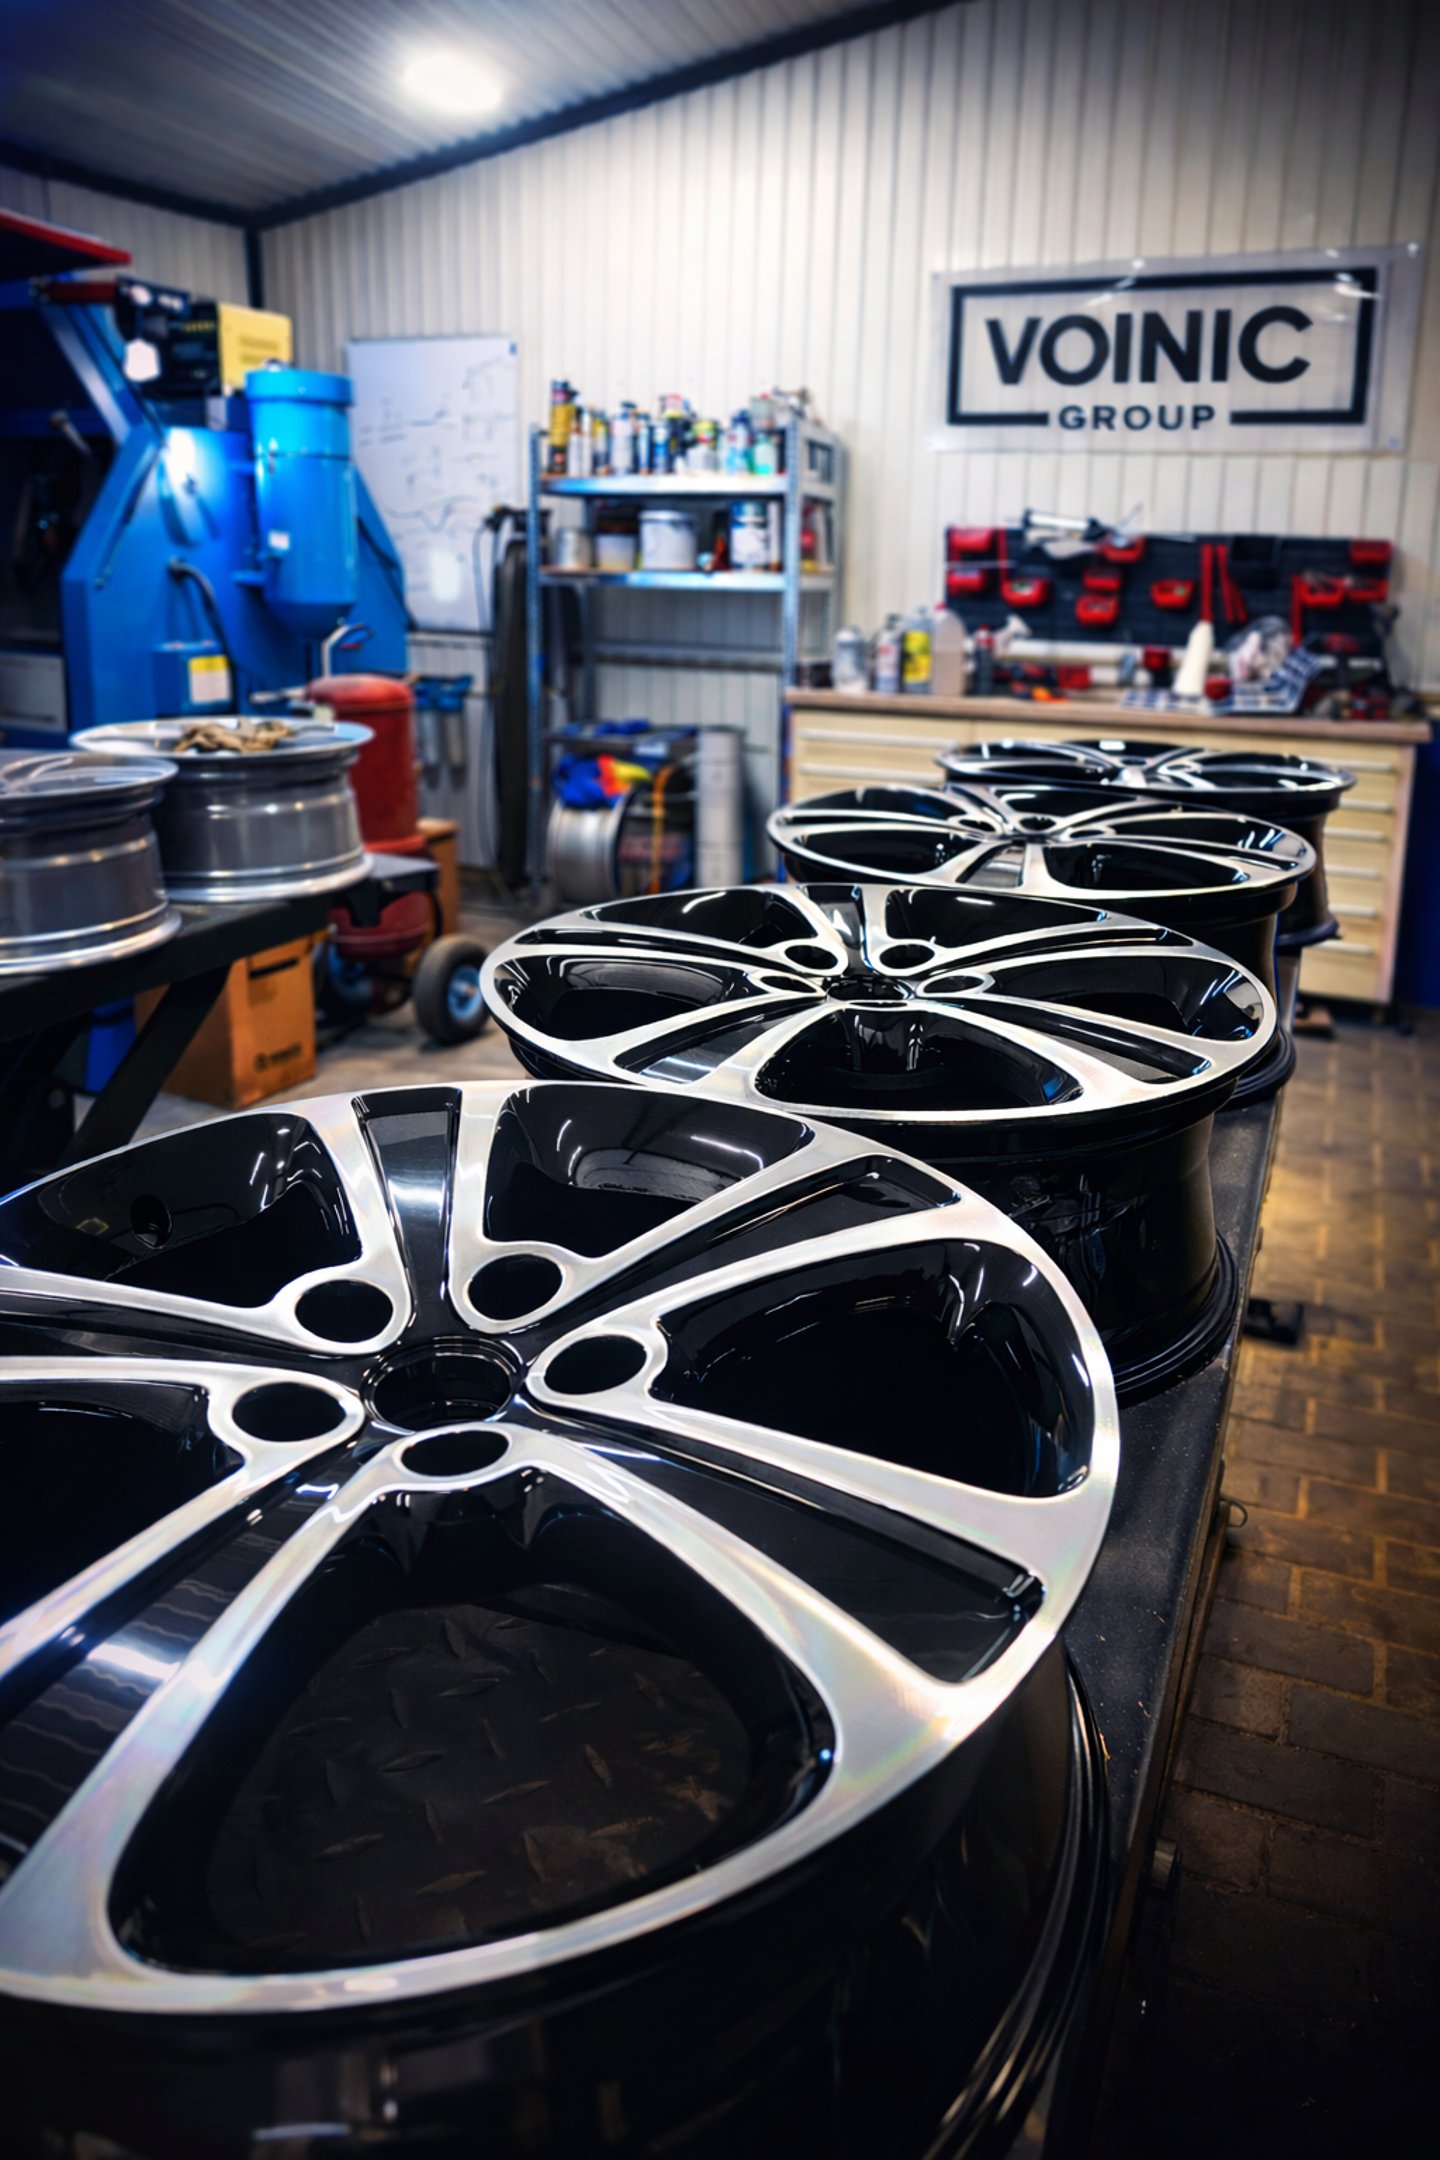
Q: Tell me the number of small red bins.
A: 10